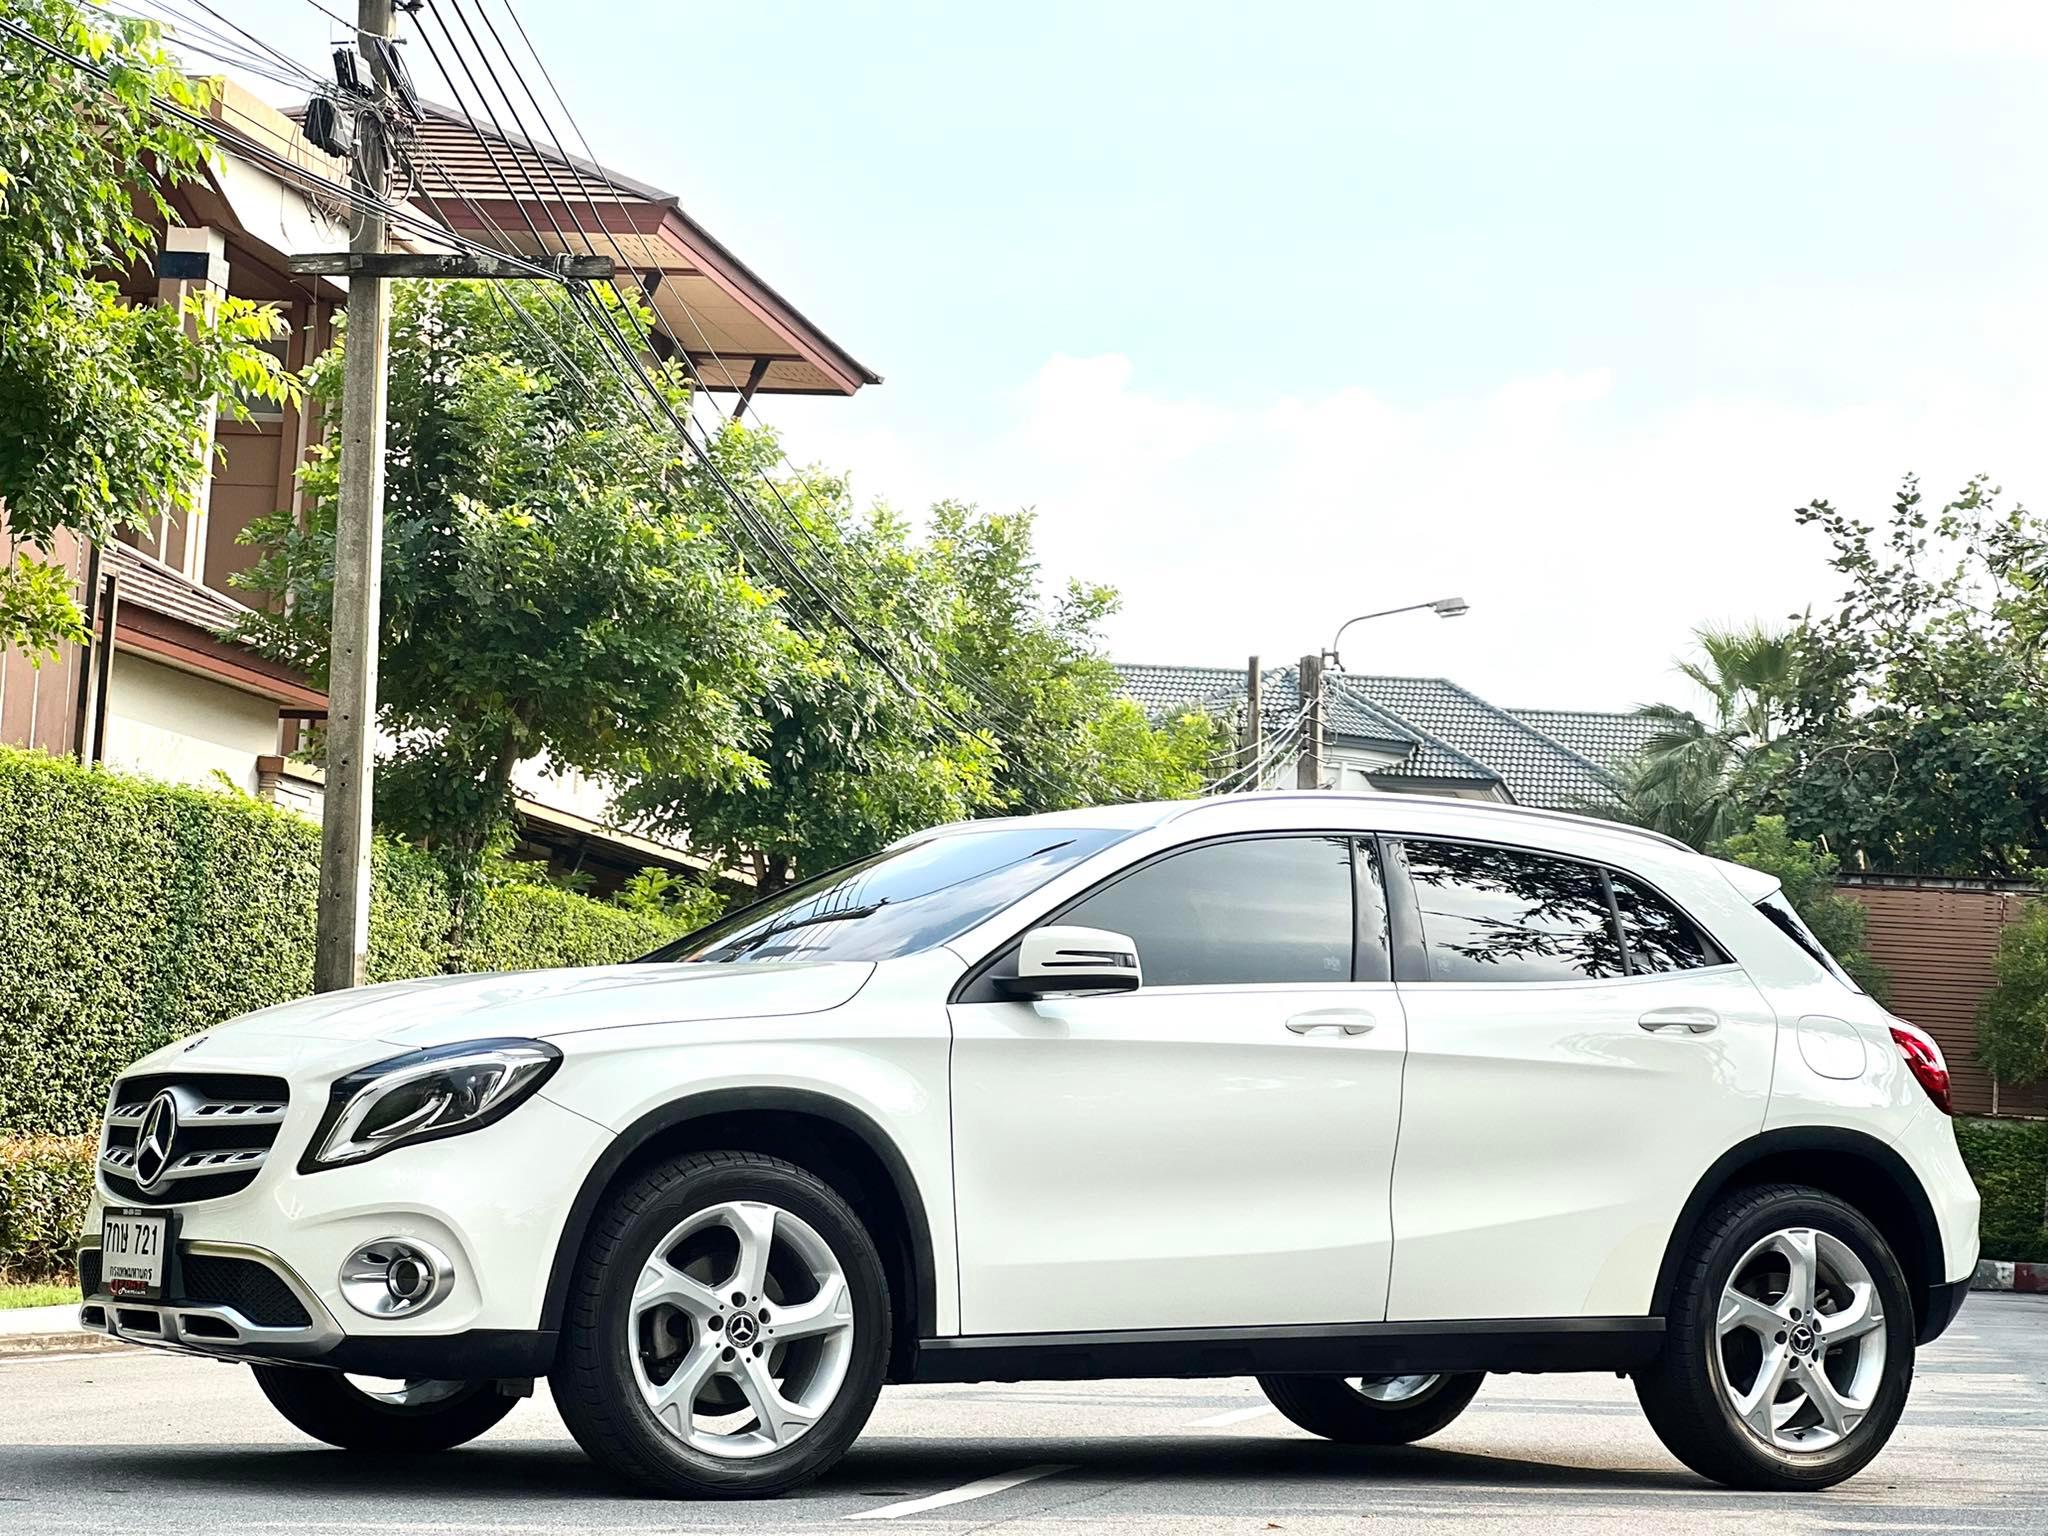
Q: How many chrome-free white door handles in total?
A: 2